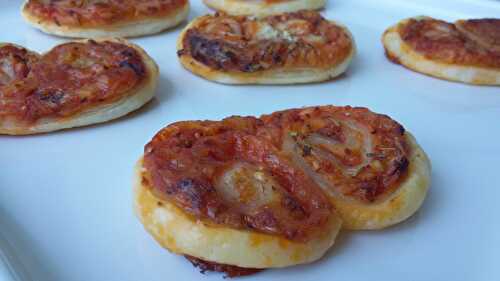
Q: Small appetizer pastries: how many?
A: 6